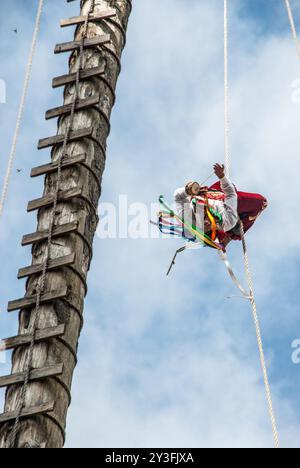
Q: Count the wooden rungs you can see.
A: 13